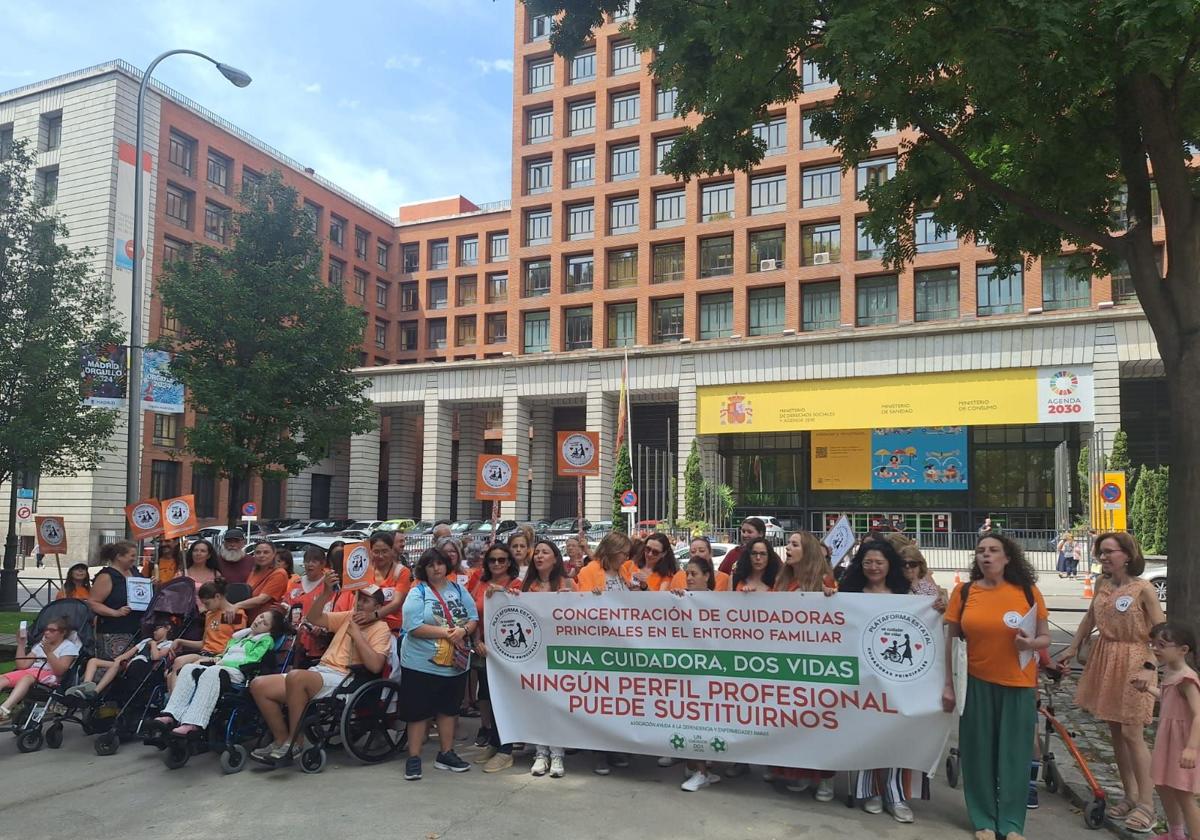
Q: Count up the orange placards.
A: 6